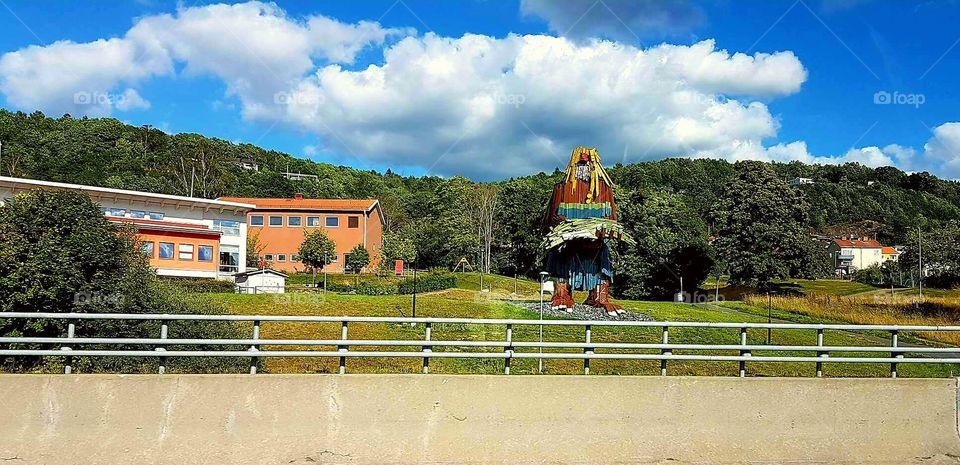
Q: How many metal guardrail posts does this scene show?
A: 11